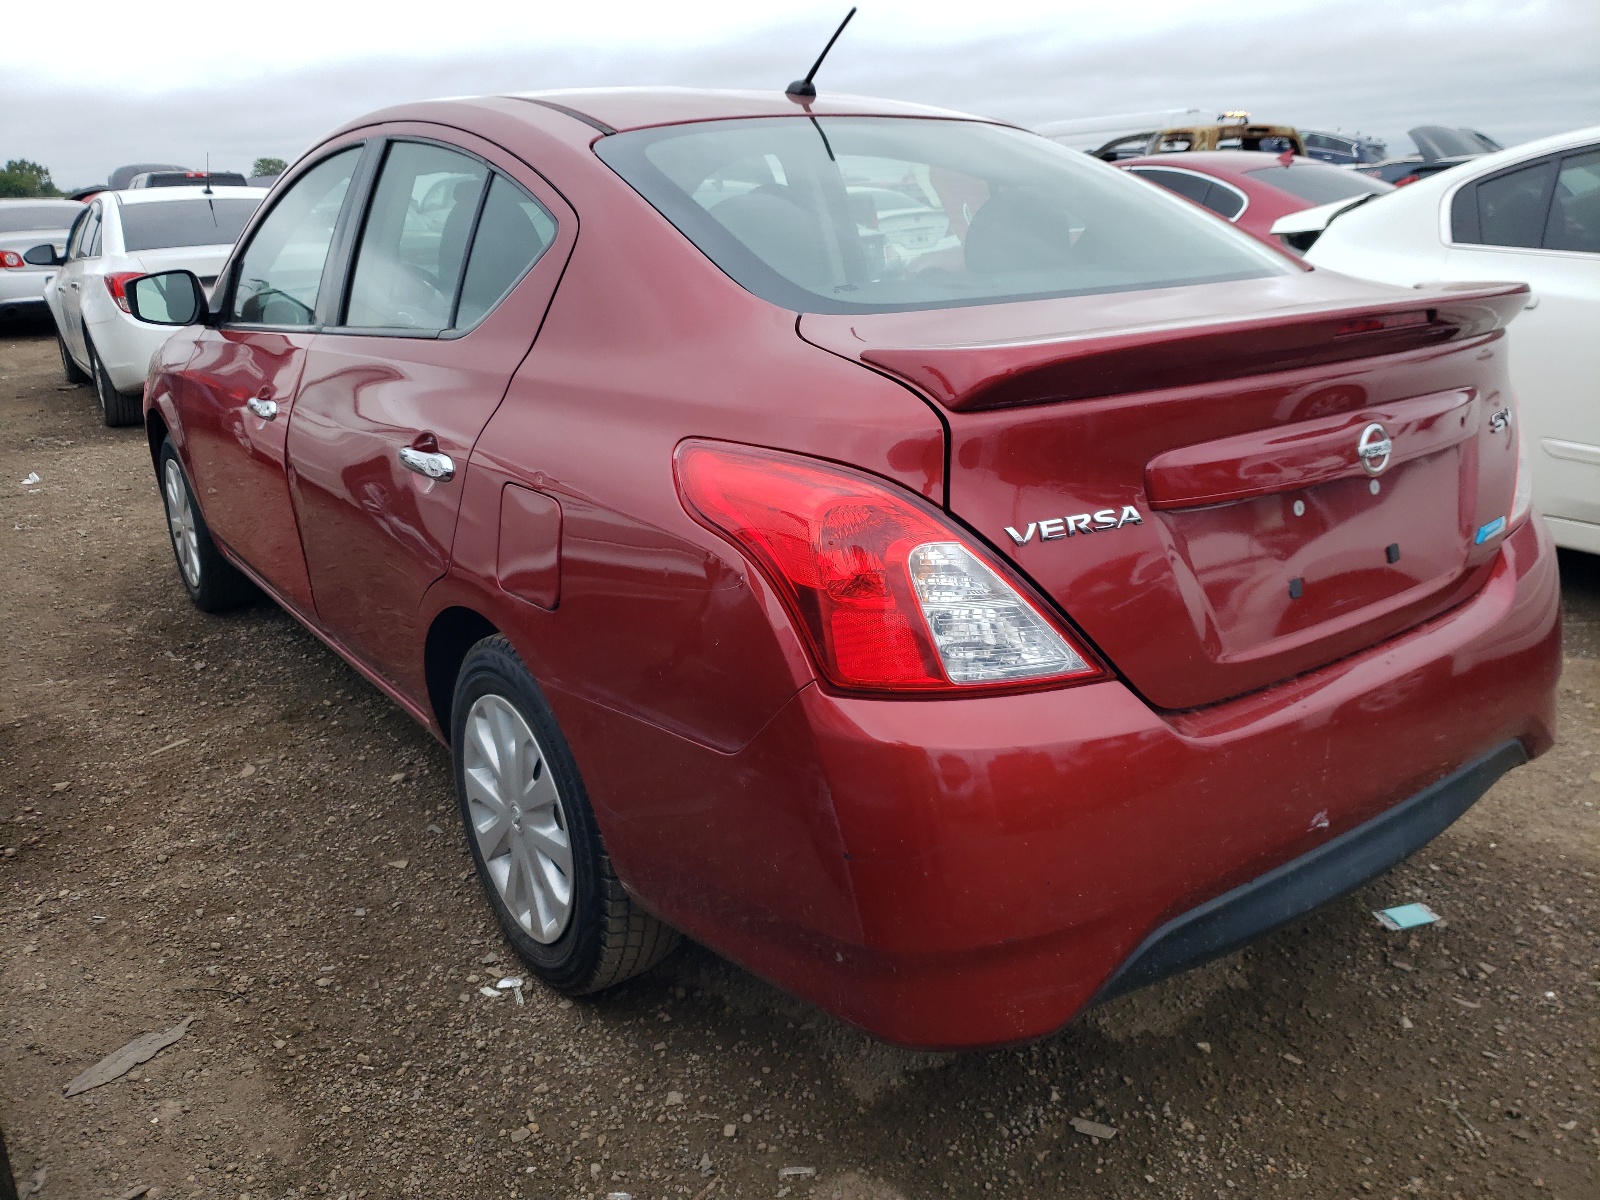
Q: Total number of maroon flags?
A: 0